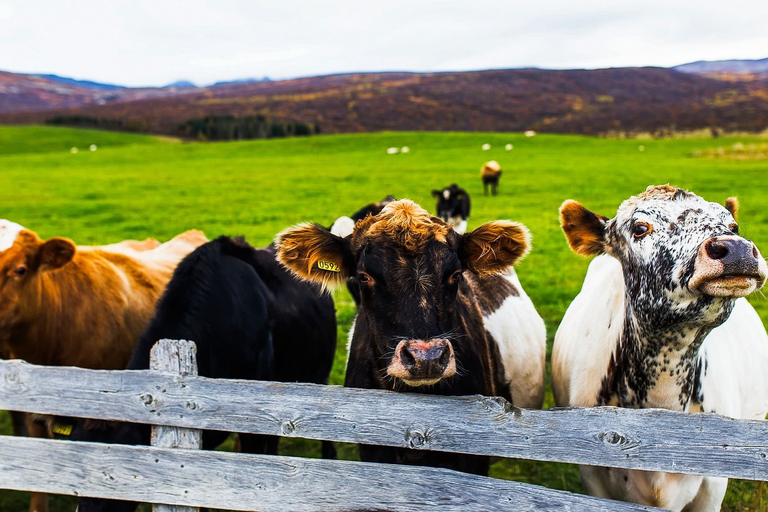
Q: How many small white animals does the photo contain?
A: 8